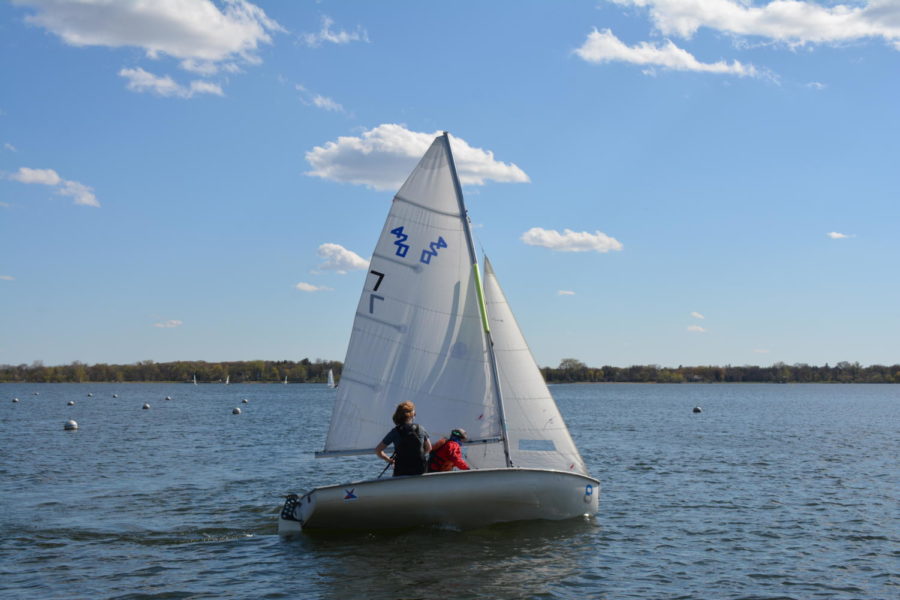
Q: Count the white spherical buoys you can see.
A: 11